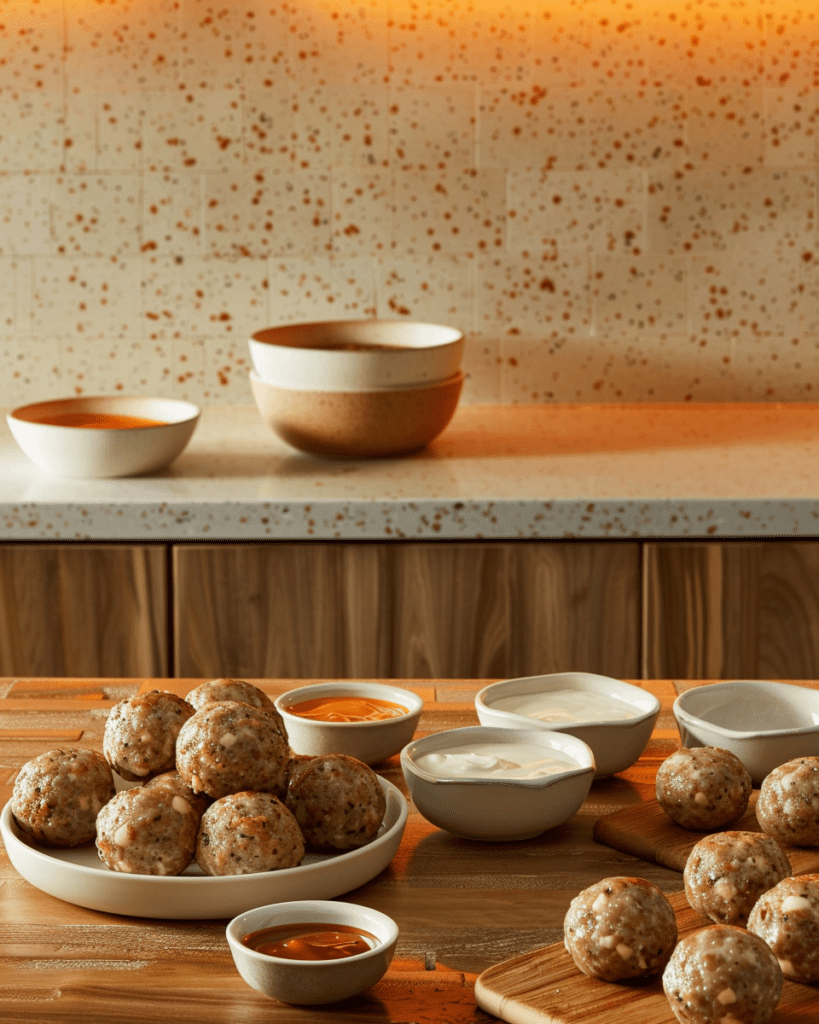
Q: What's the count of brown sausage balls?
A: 14